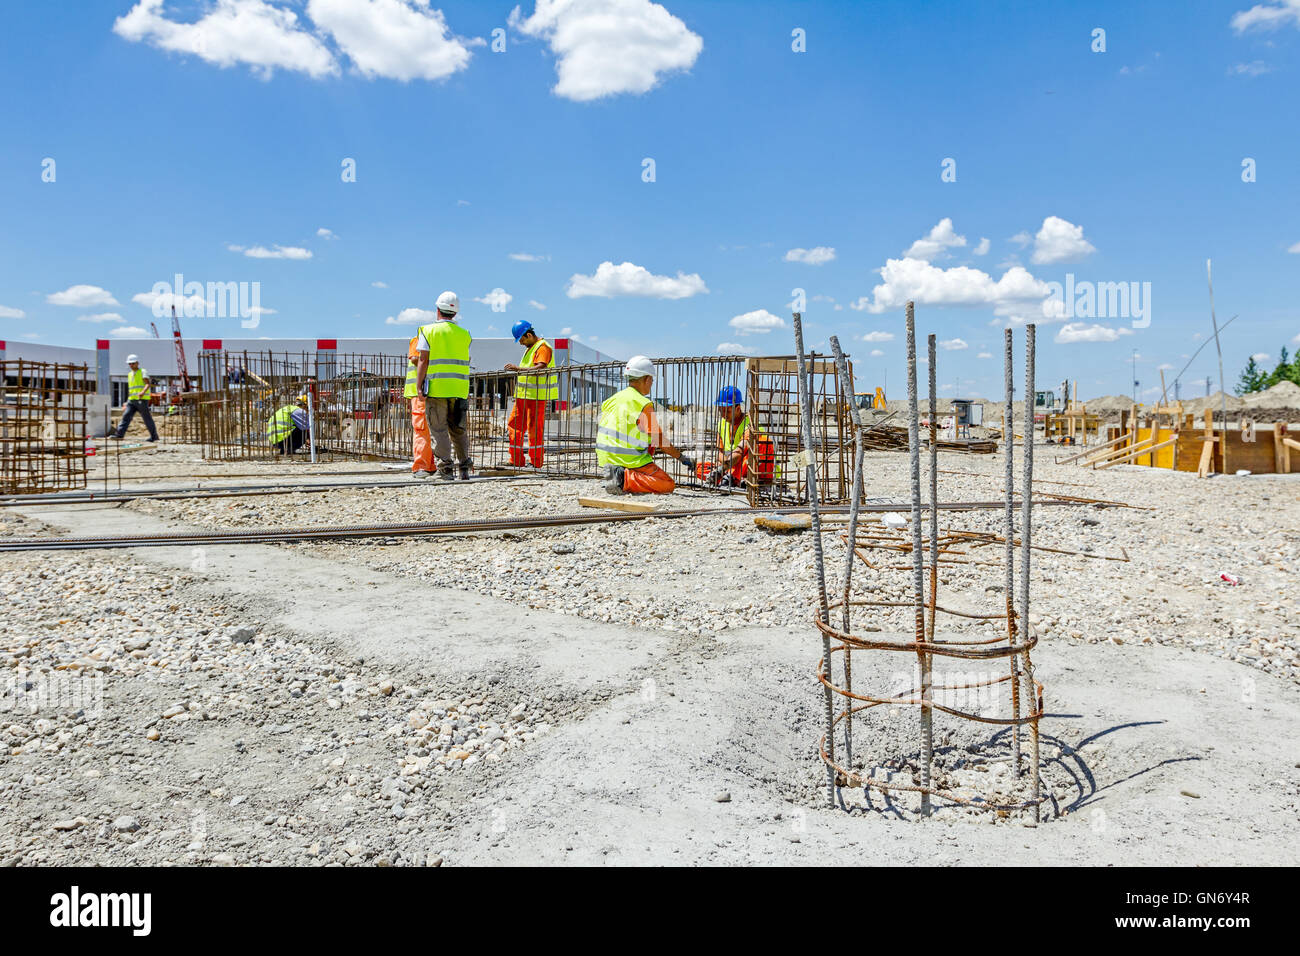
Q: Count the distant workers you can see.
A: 2